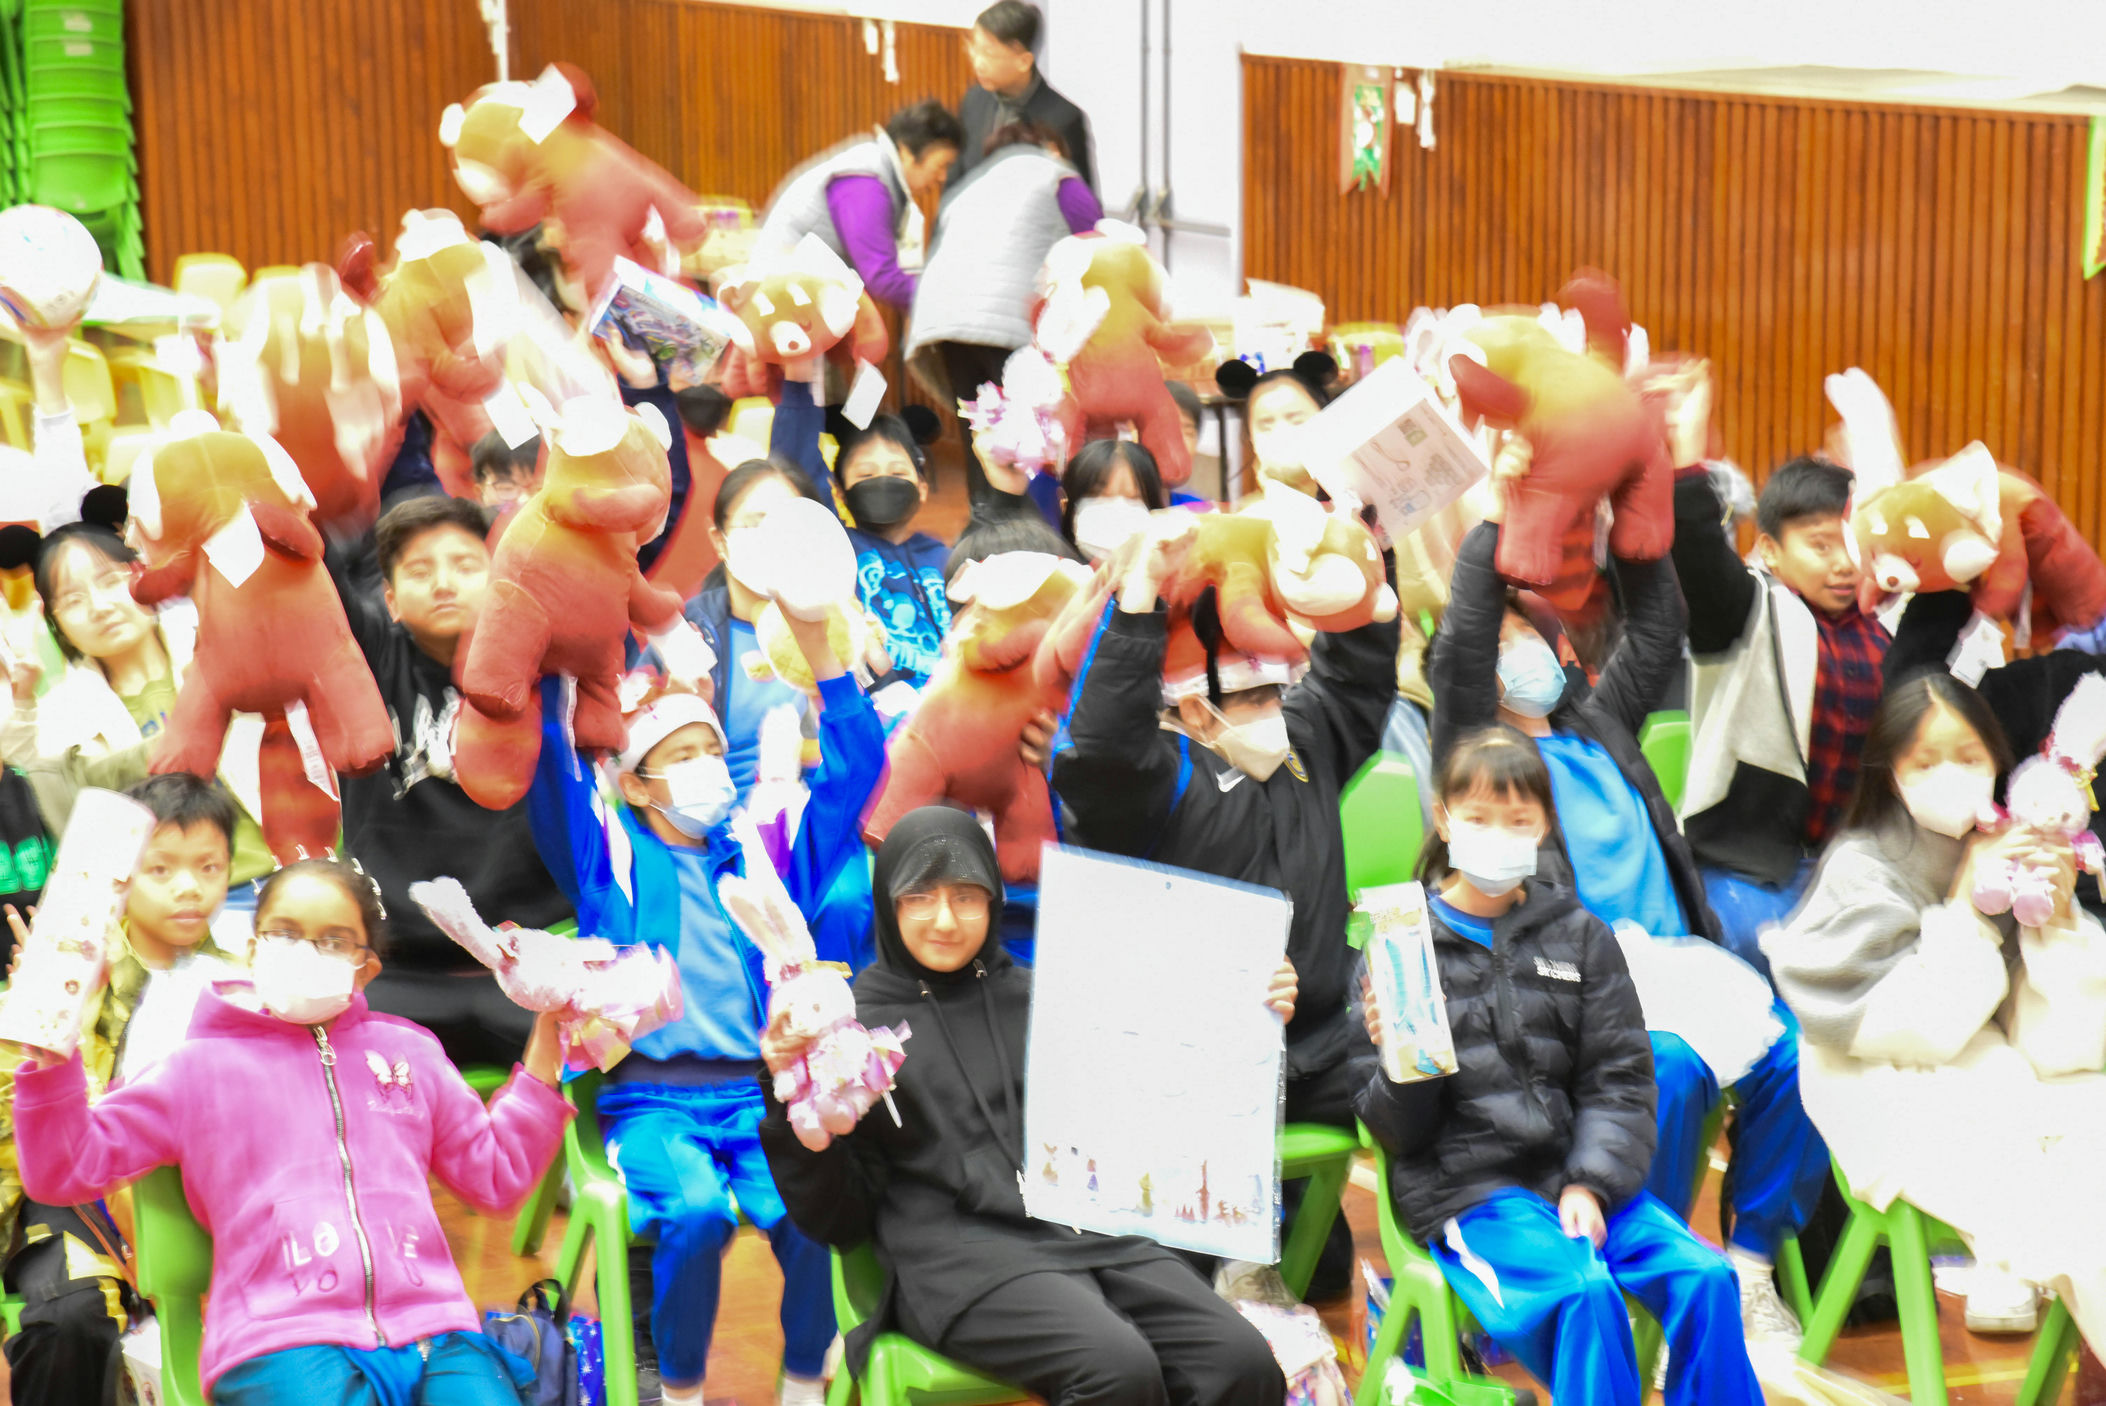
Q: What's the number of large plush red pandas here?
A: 11